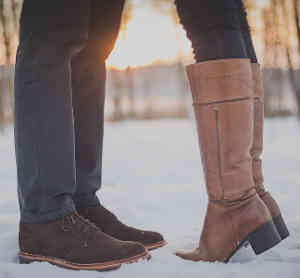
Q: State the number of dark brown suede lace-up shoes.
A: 2